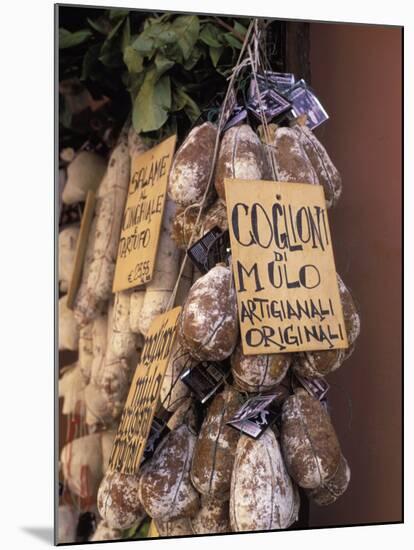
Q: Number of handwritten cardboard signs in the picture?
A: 3